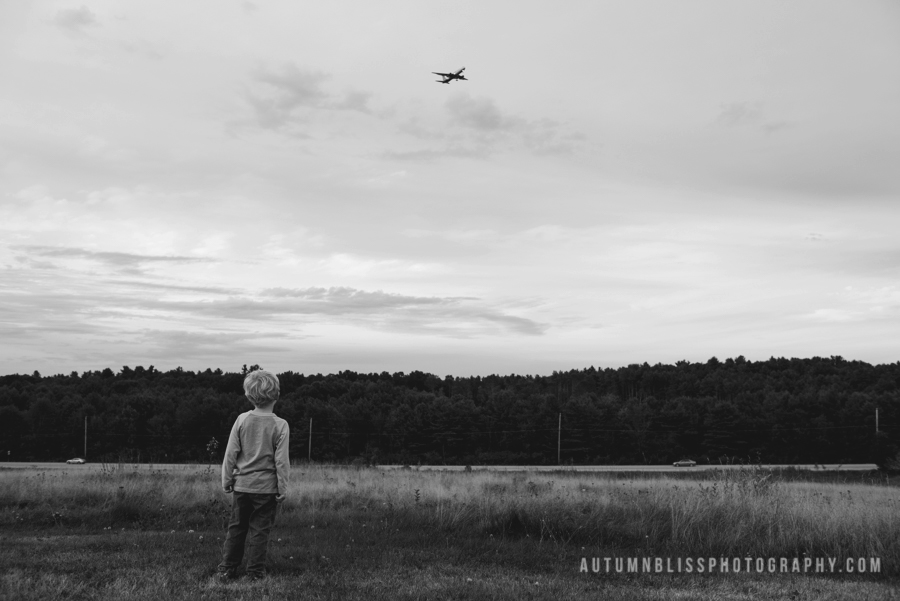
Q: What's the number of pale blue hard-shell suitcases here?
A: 0